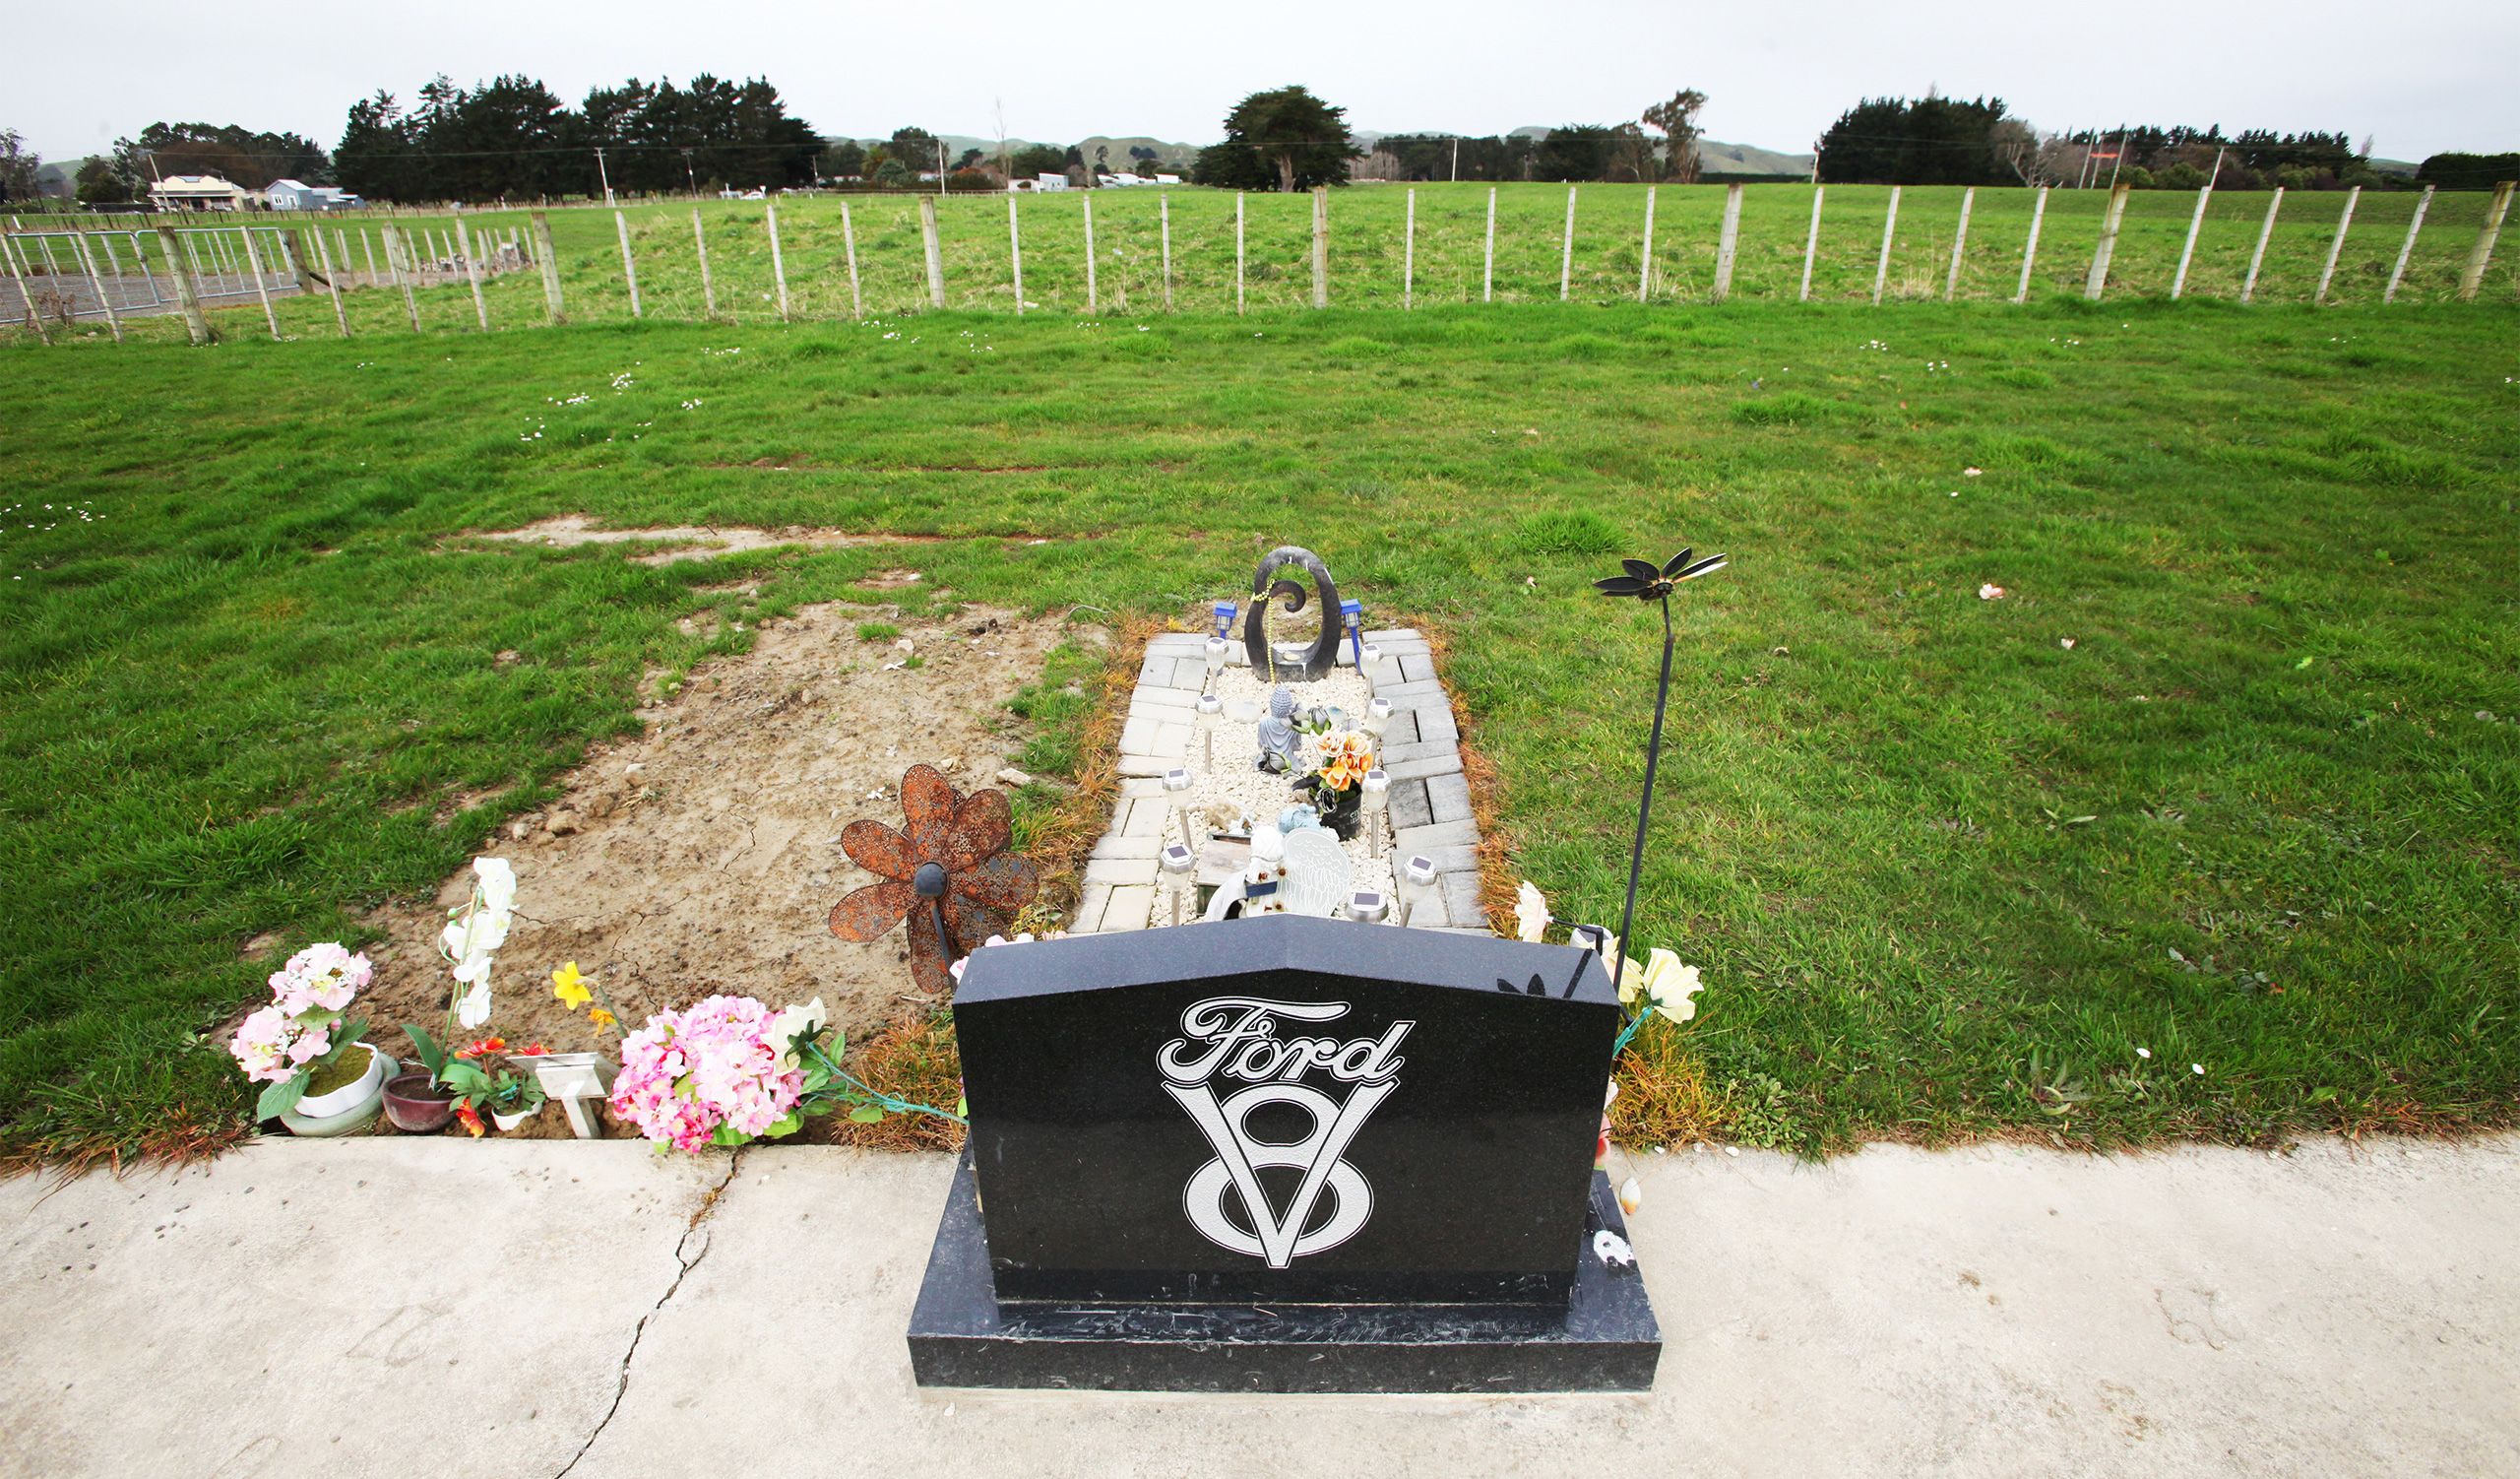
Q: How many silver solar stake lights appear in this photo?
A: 9